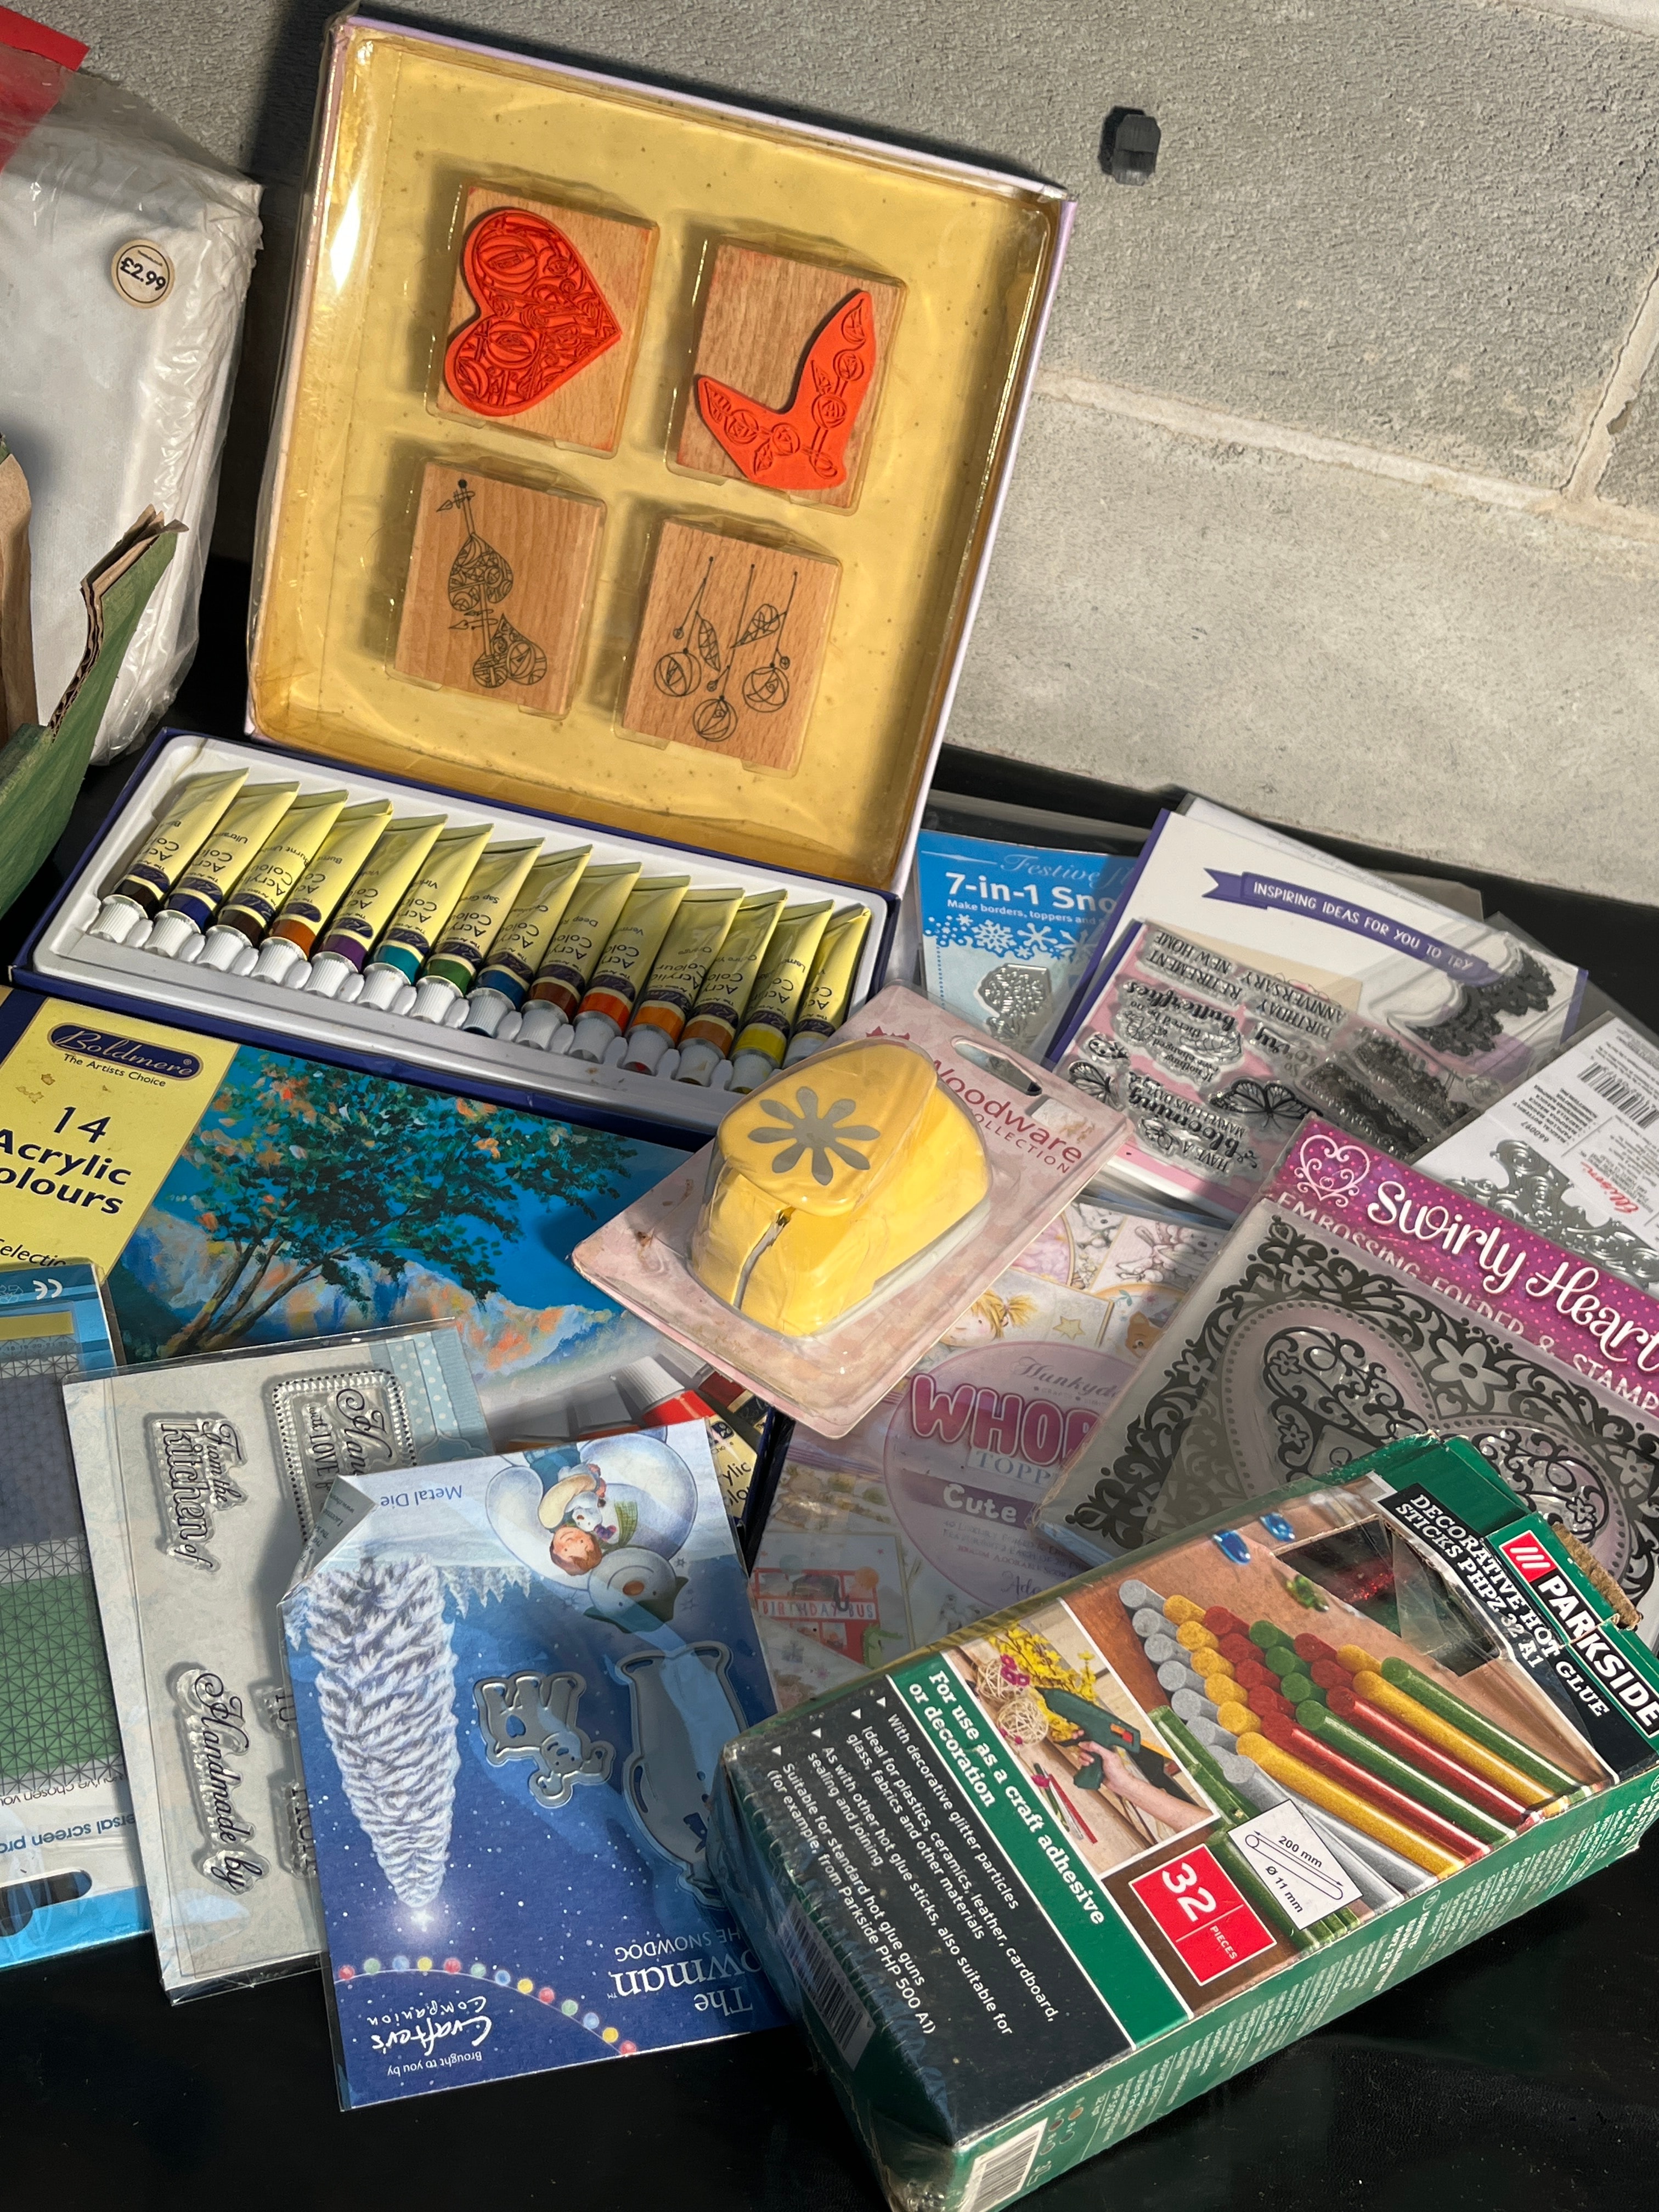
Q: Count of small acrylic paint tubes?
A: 14